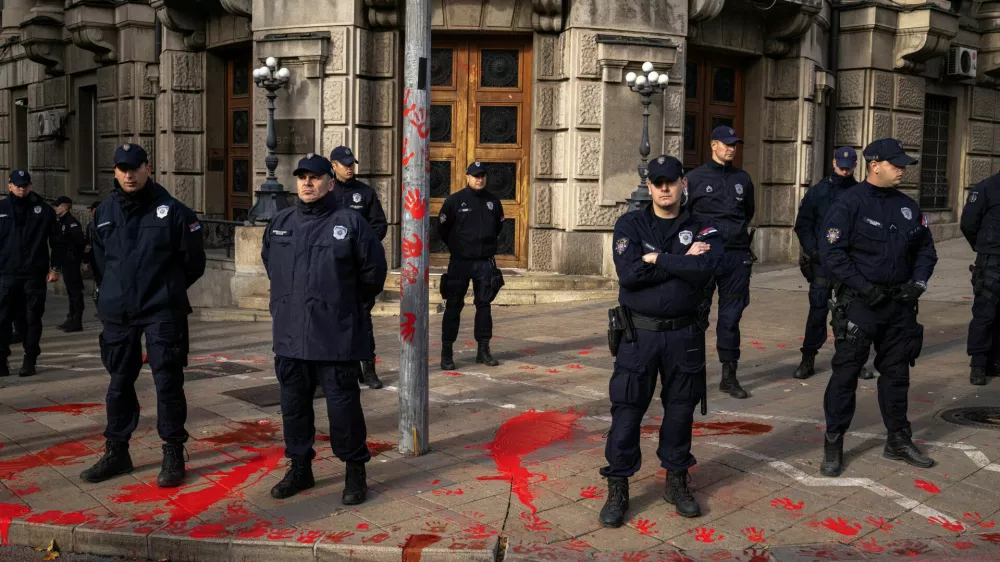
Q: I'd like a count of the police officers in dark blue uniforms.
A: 12